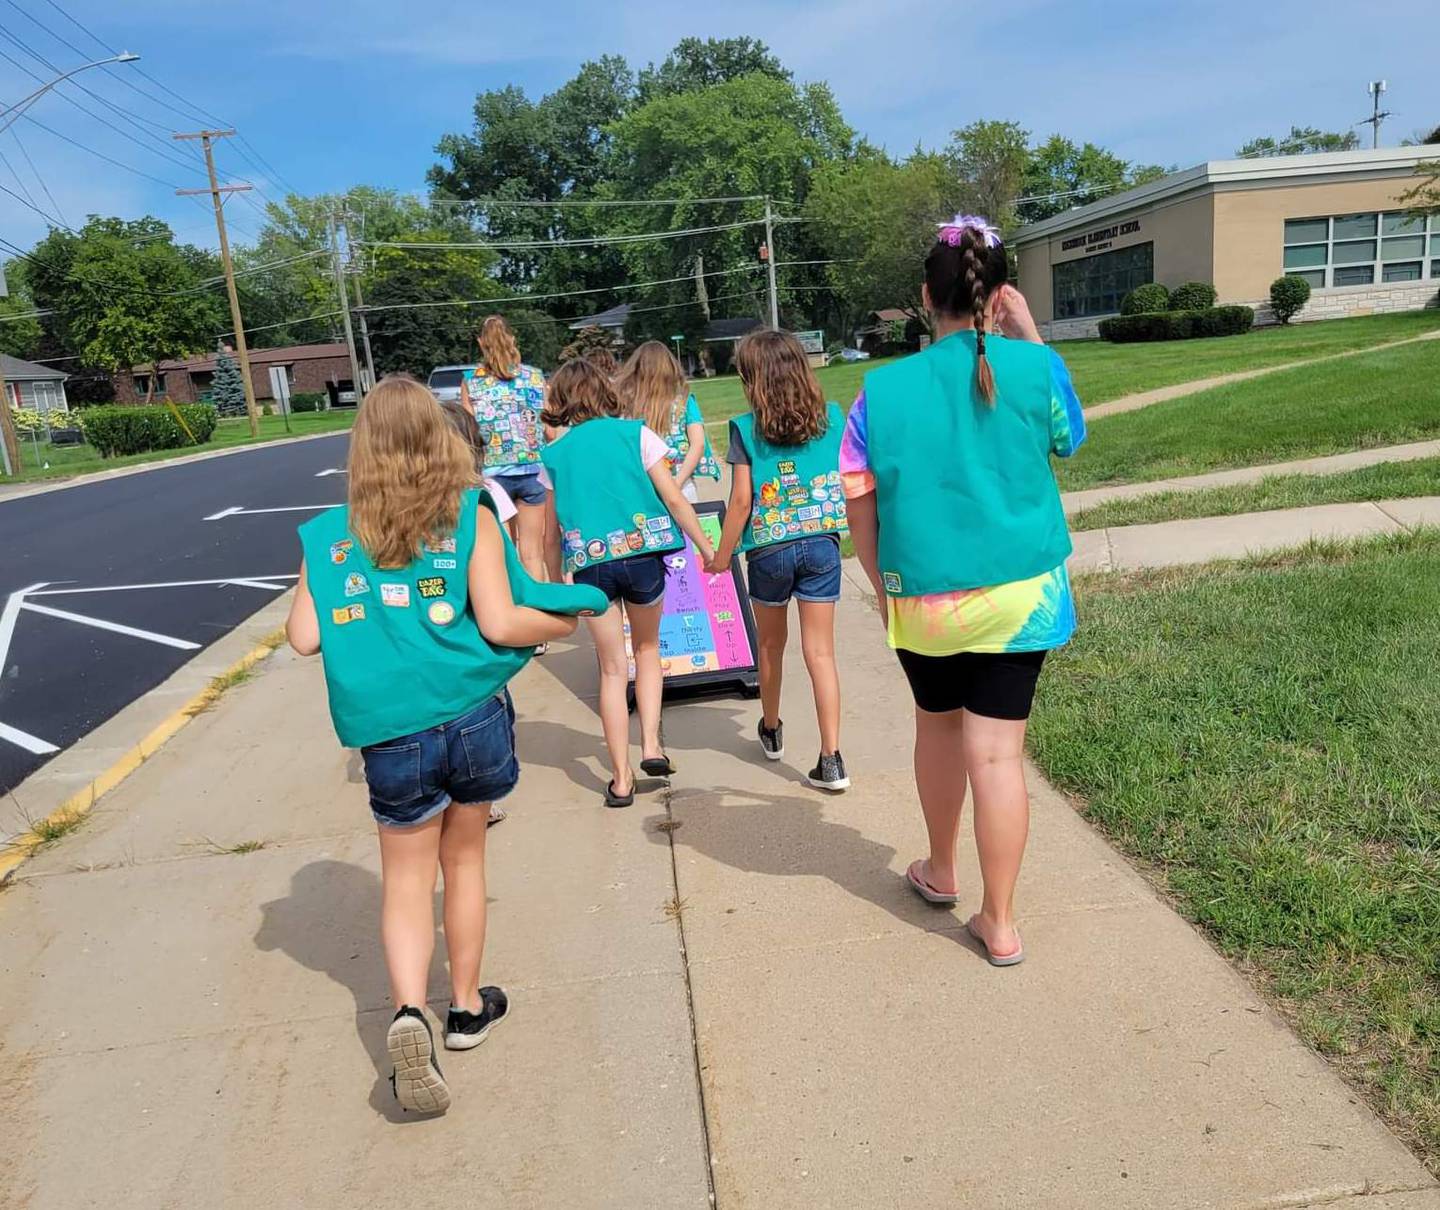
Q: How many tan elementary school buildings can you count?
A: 1